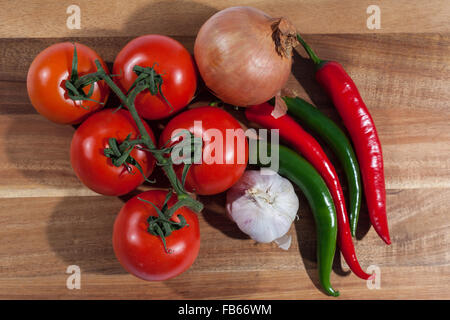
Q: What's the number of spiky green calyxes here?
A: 5